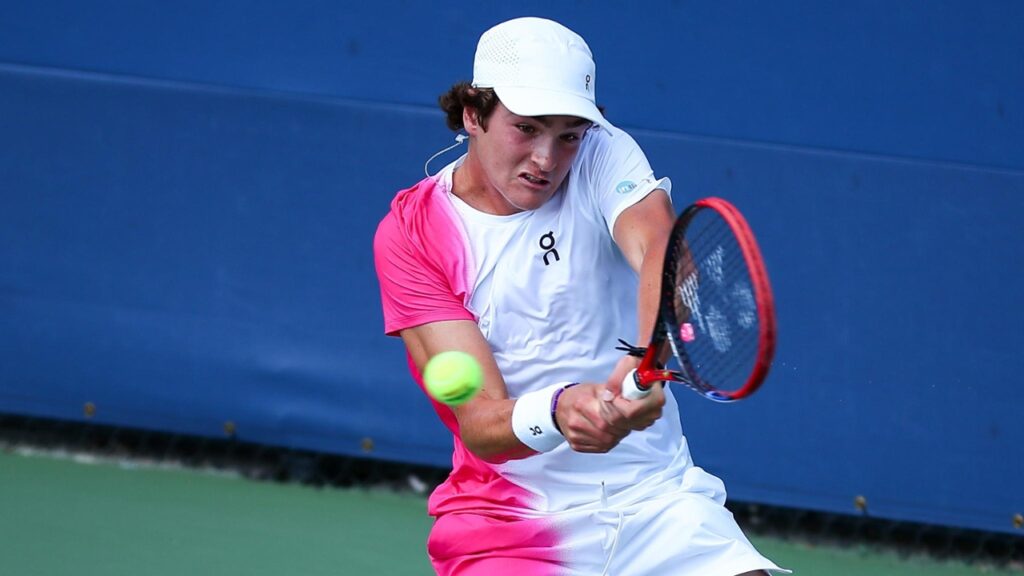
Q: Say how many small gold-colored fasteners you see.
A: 5